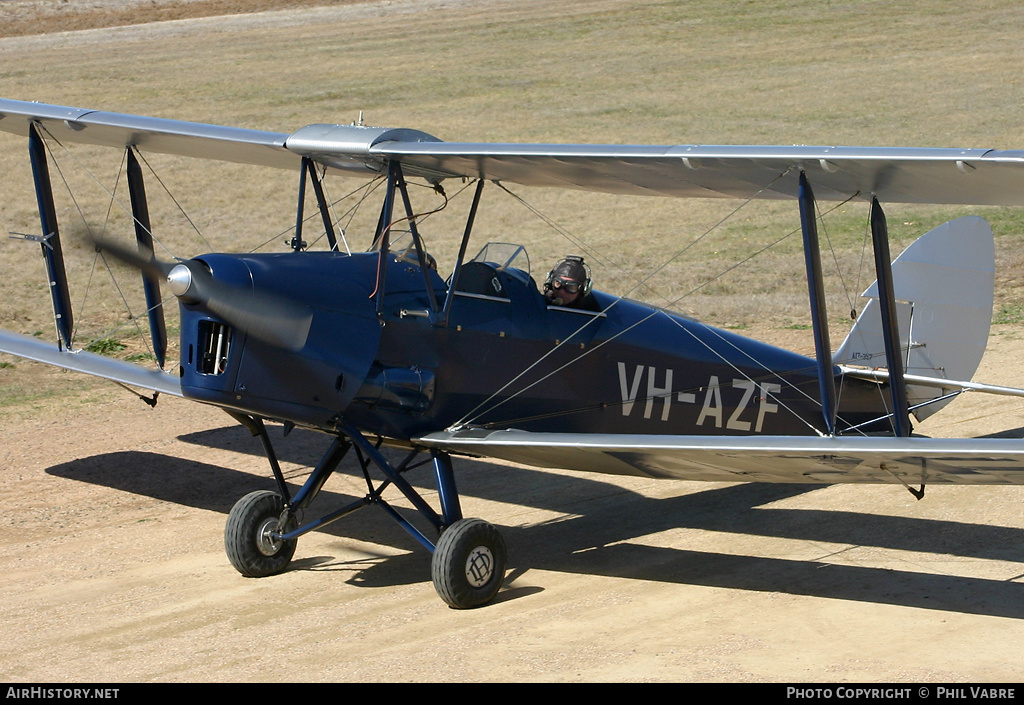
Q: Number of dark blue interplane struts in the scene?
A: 4